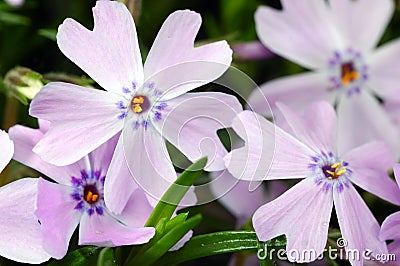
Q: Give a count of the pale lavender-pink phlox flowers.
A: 4